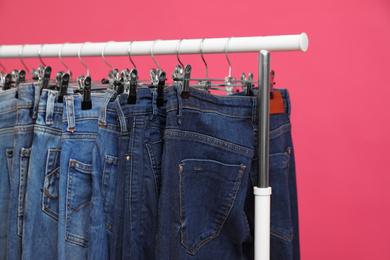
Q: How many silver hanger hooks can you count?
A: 11